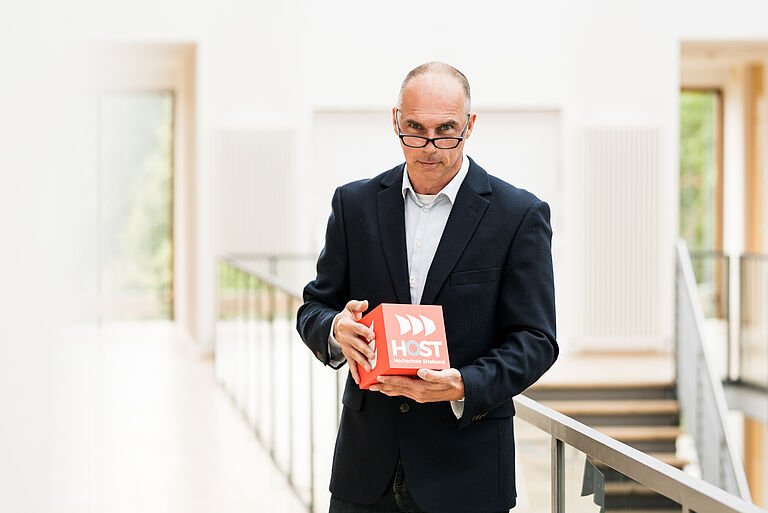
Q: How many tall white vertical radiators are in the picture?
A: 2